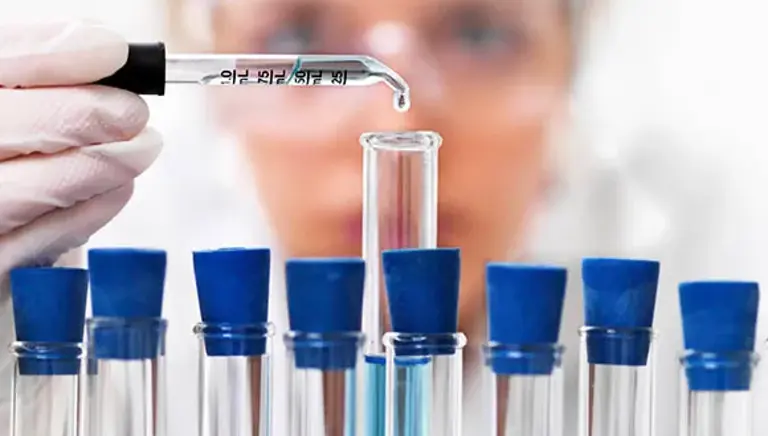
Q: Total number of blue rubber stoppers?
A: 8